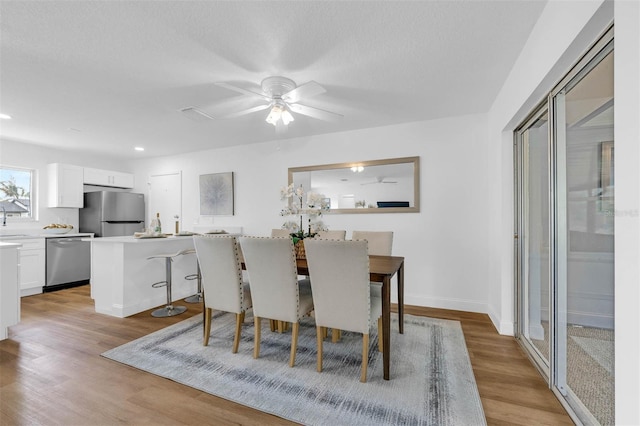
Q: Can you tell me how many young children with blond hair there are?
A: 0